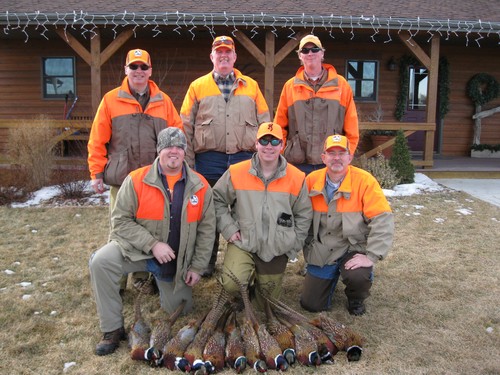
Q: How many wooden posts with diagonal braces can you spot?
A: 3